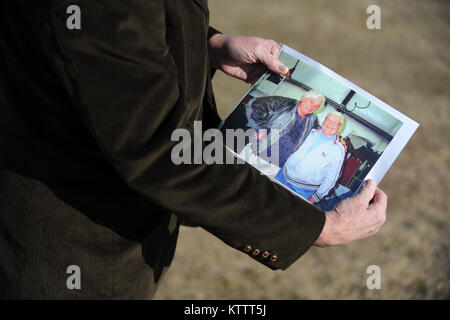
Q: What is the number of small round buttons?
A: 4